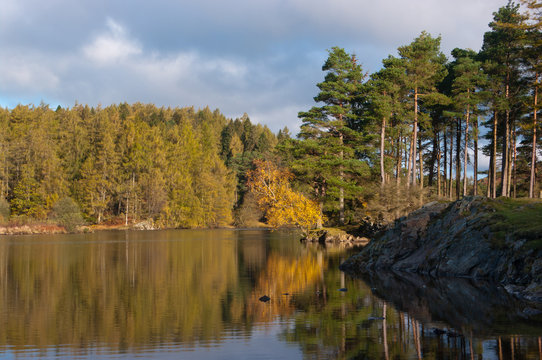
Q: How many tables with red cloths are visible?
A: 0